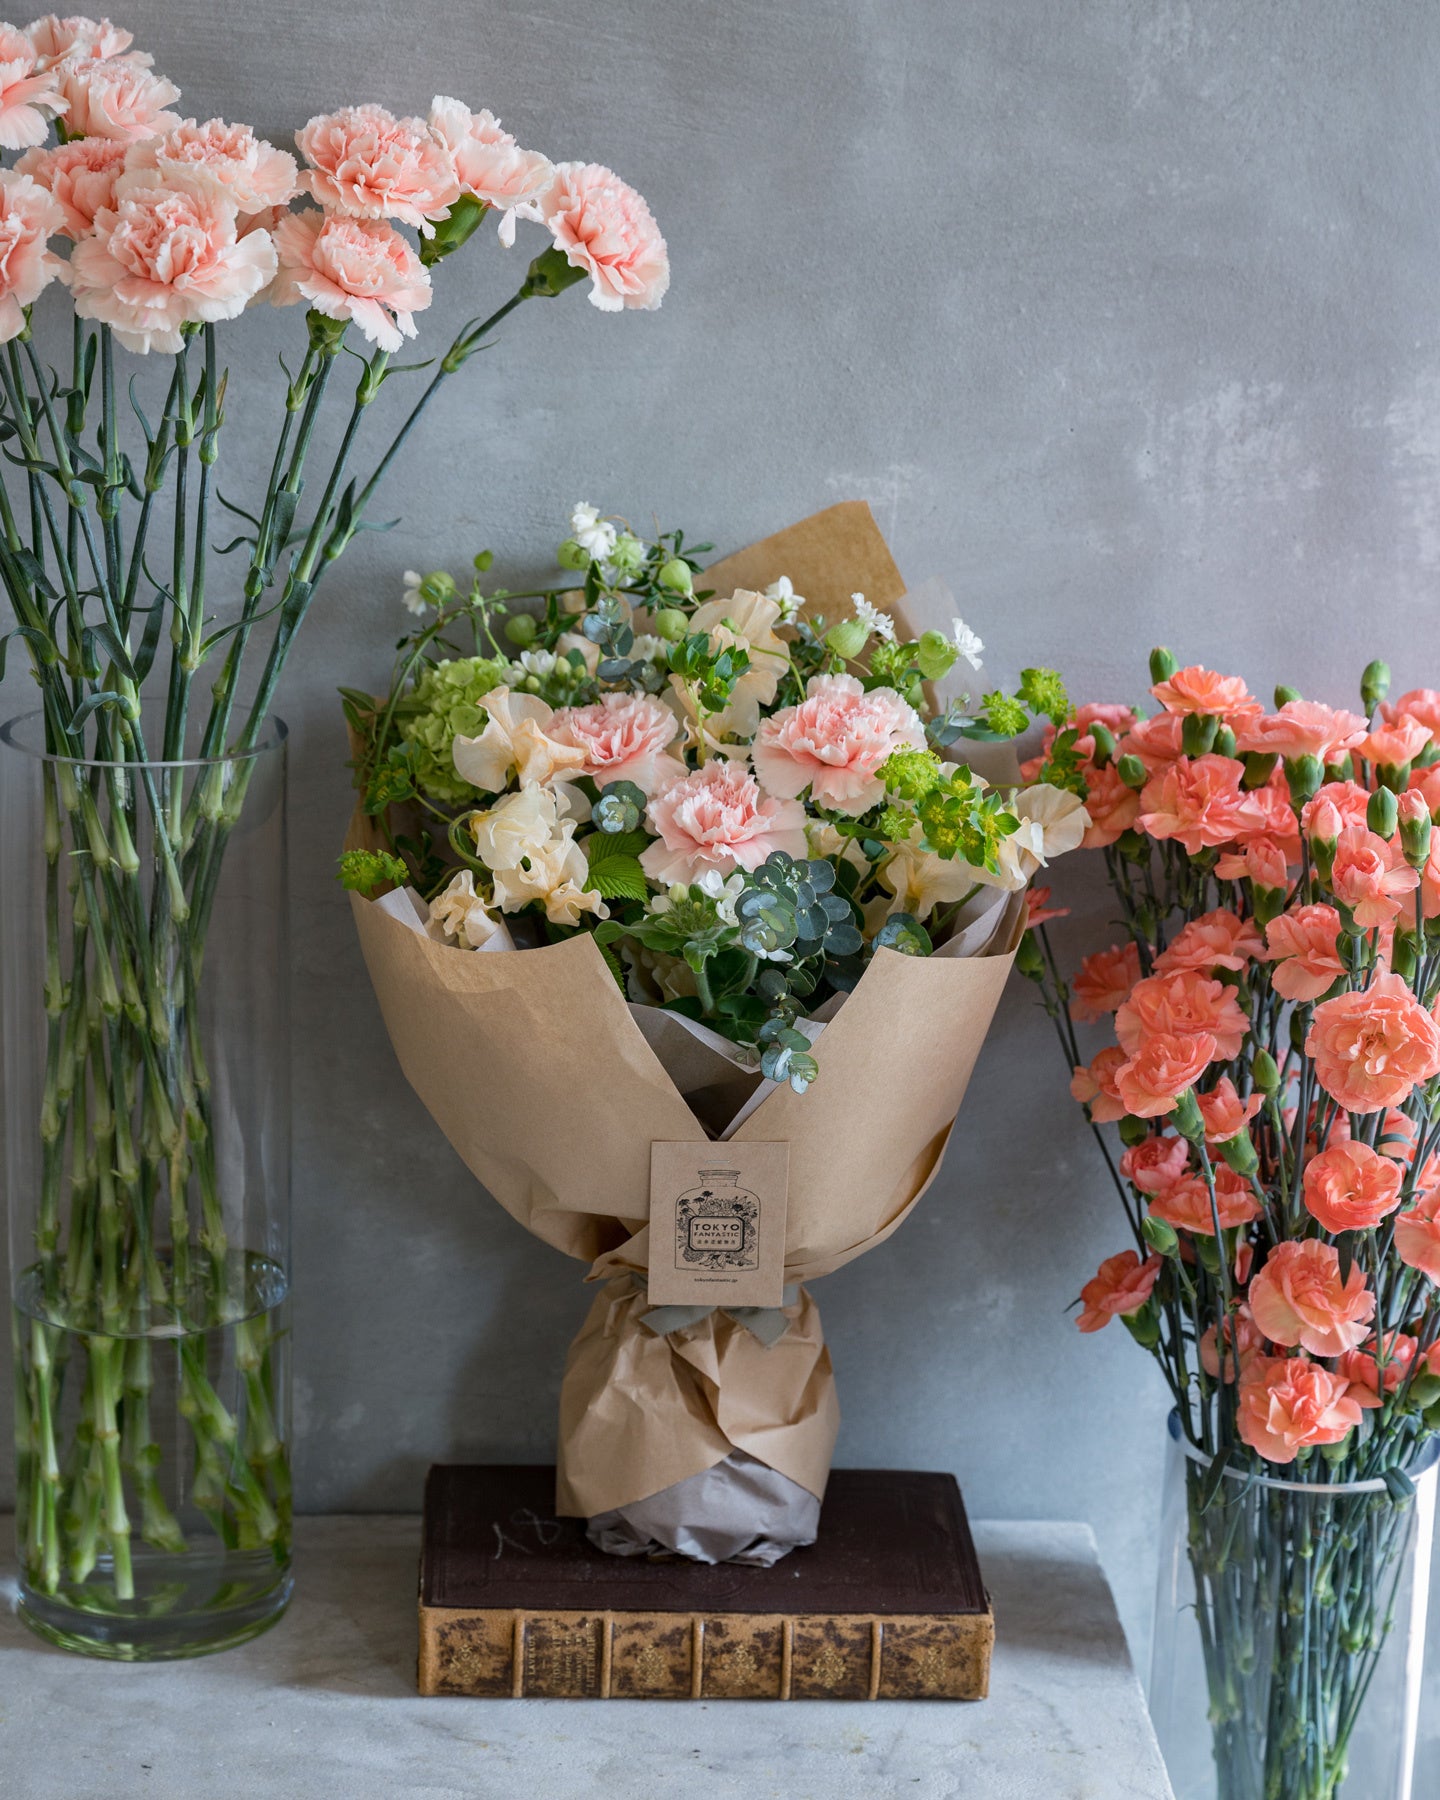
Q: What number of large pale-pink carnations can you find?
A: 14